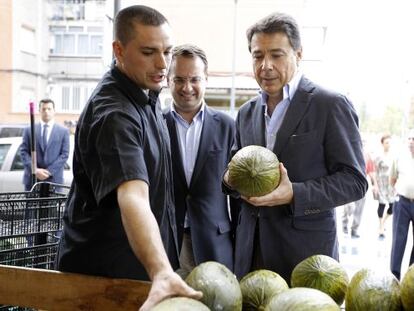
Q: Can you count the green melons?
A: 8